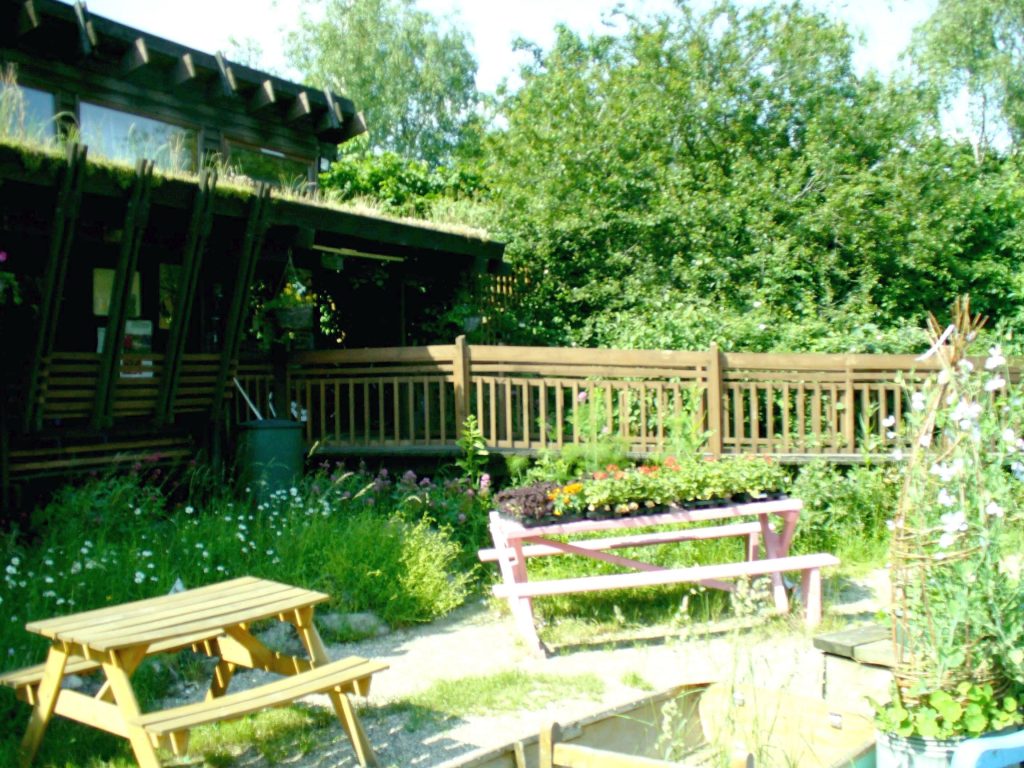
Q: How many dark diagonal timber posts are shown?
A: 4